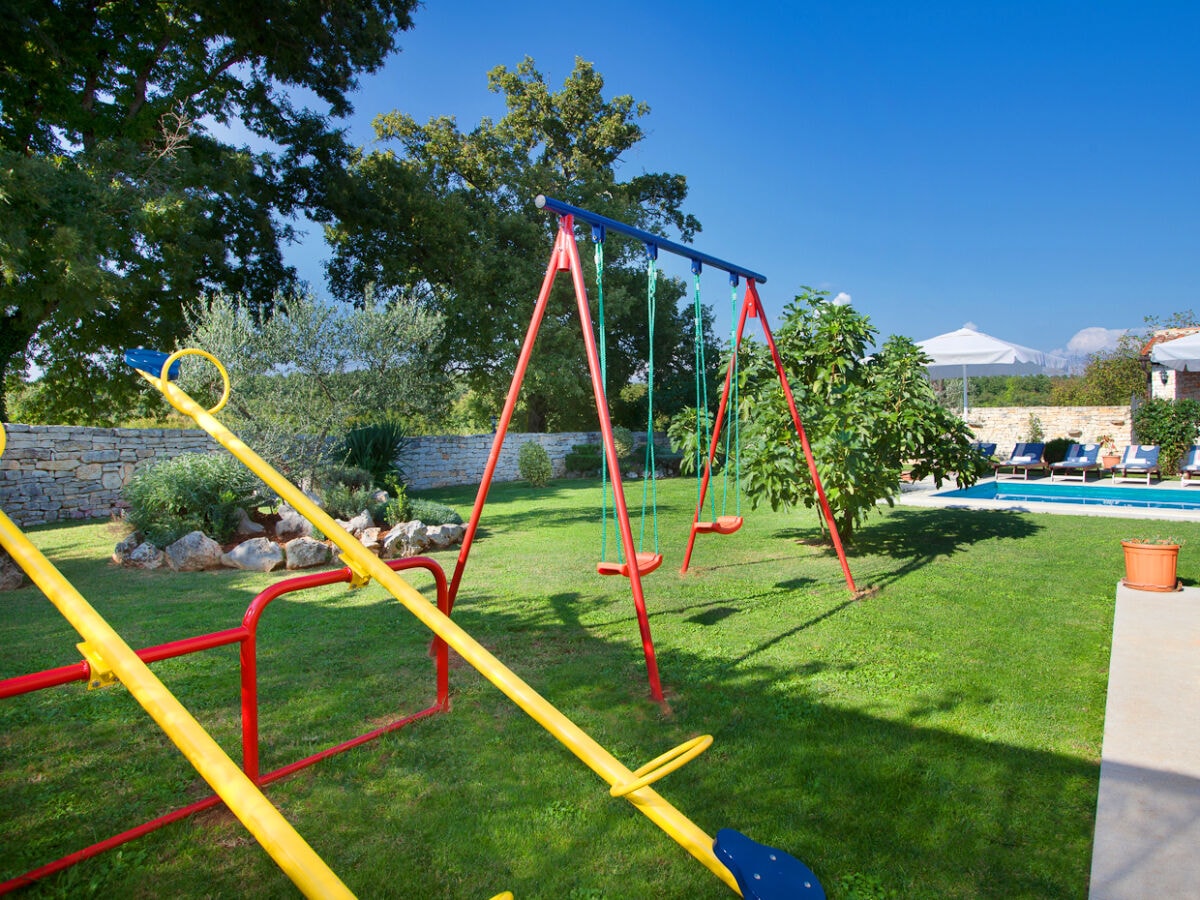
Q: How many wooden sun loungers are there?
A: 5